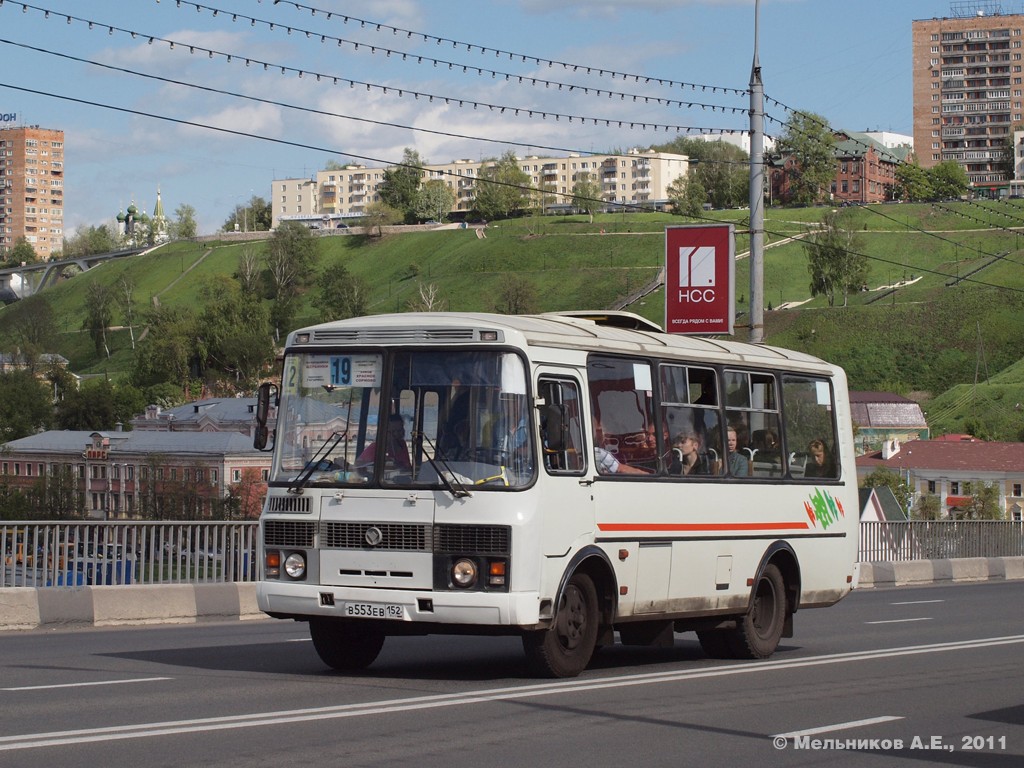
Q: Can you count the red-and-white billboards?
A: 1